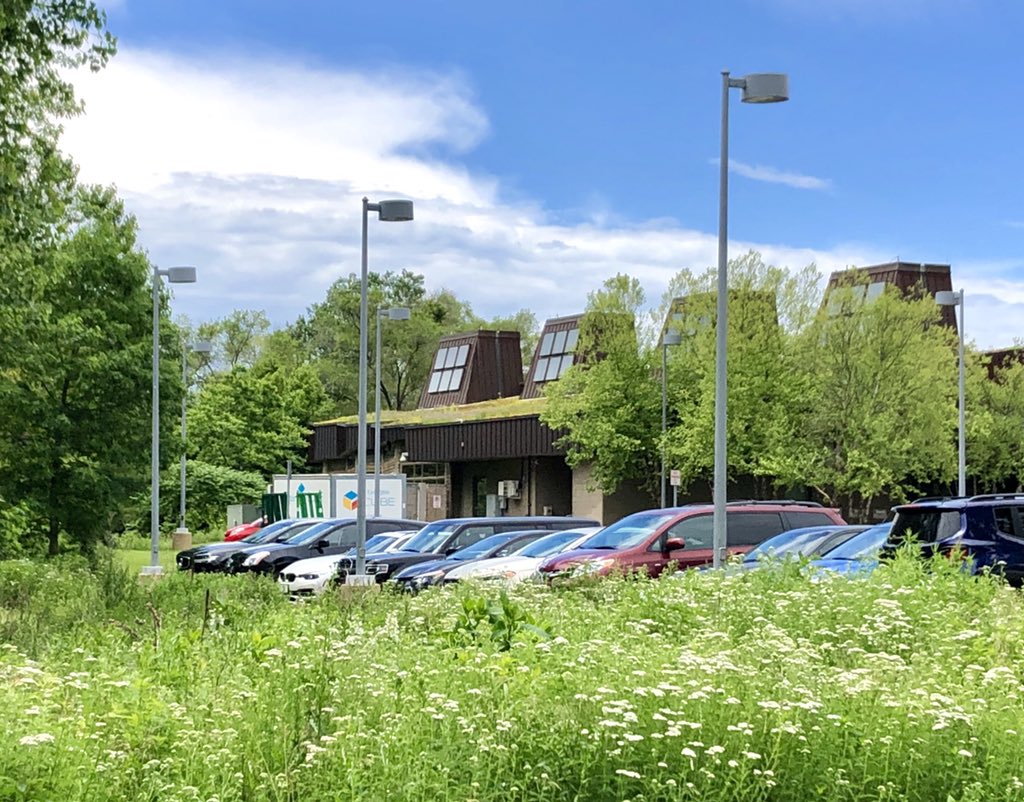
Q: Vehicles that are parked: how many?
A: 11